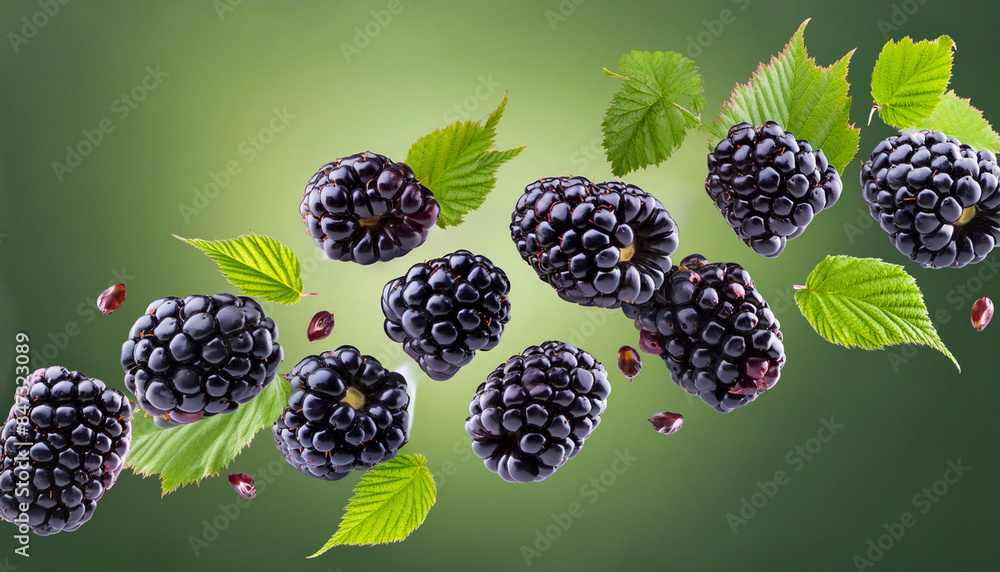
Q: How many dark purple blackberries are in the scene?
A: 10